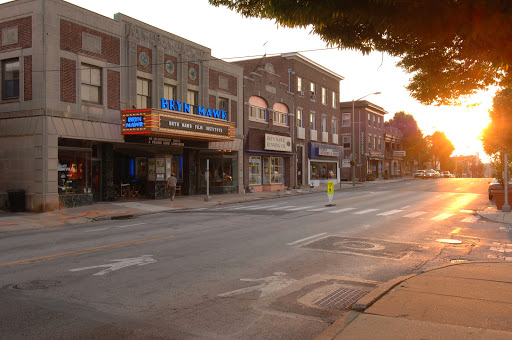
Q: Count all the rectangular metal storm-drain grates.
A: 1